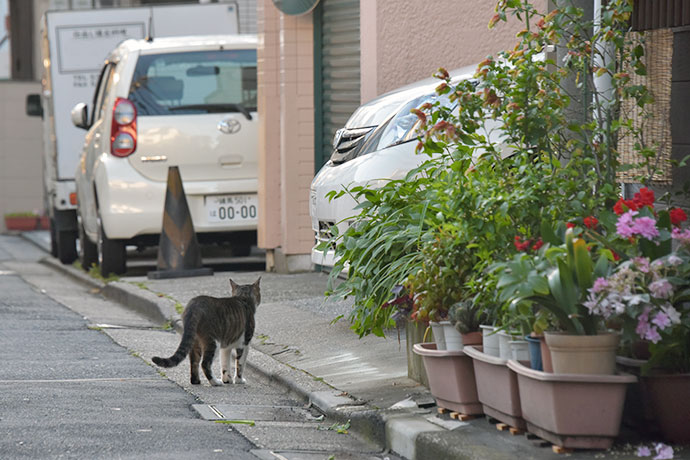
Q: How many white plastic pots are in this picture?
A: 5